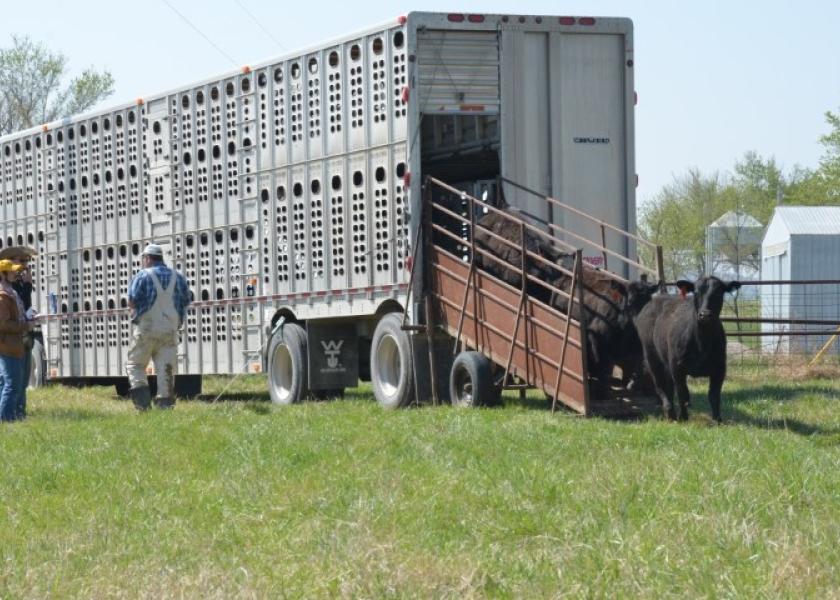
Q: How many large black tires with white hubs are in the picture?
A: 2